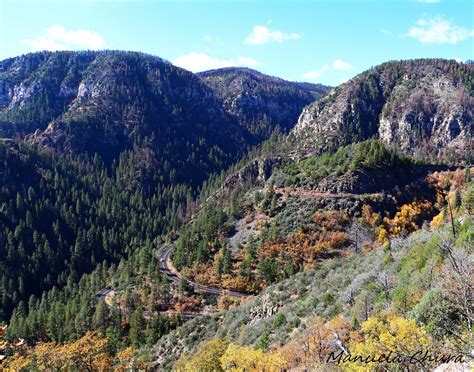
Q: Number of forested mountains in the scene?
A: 3